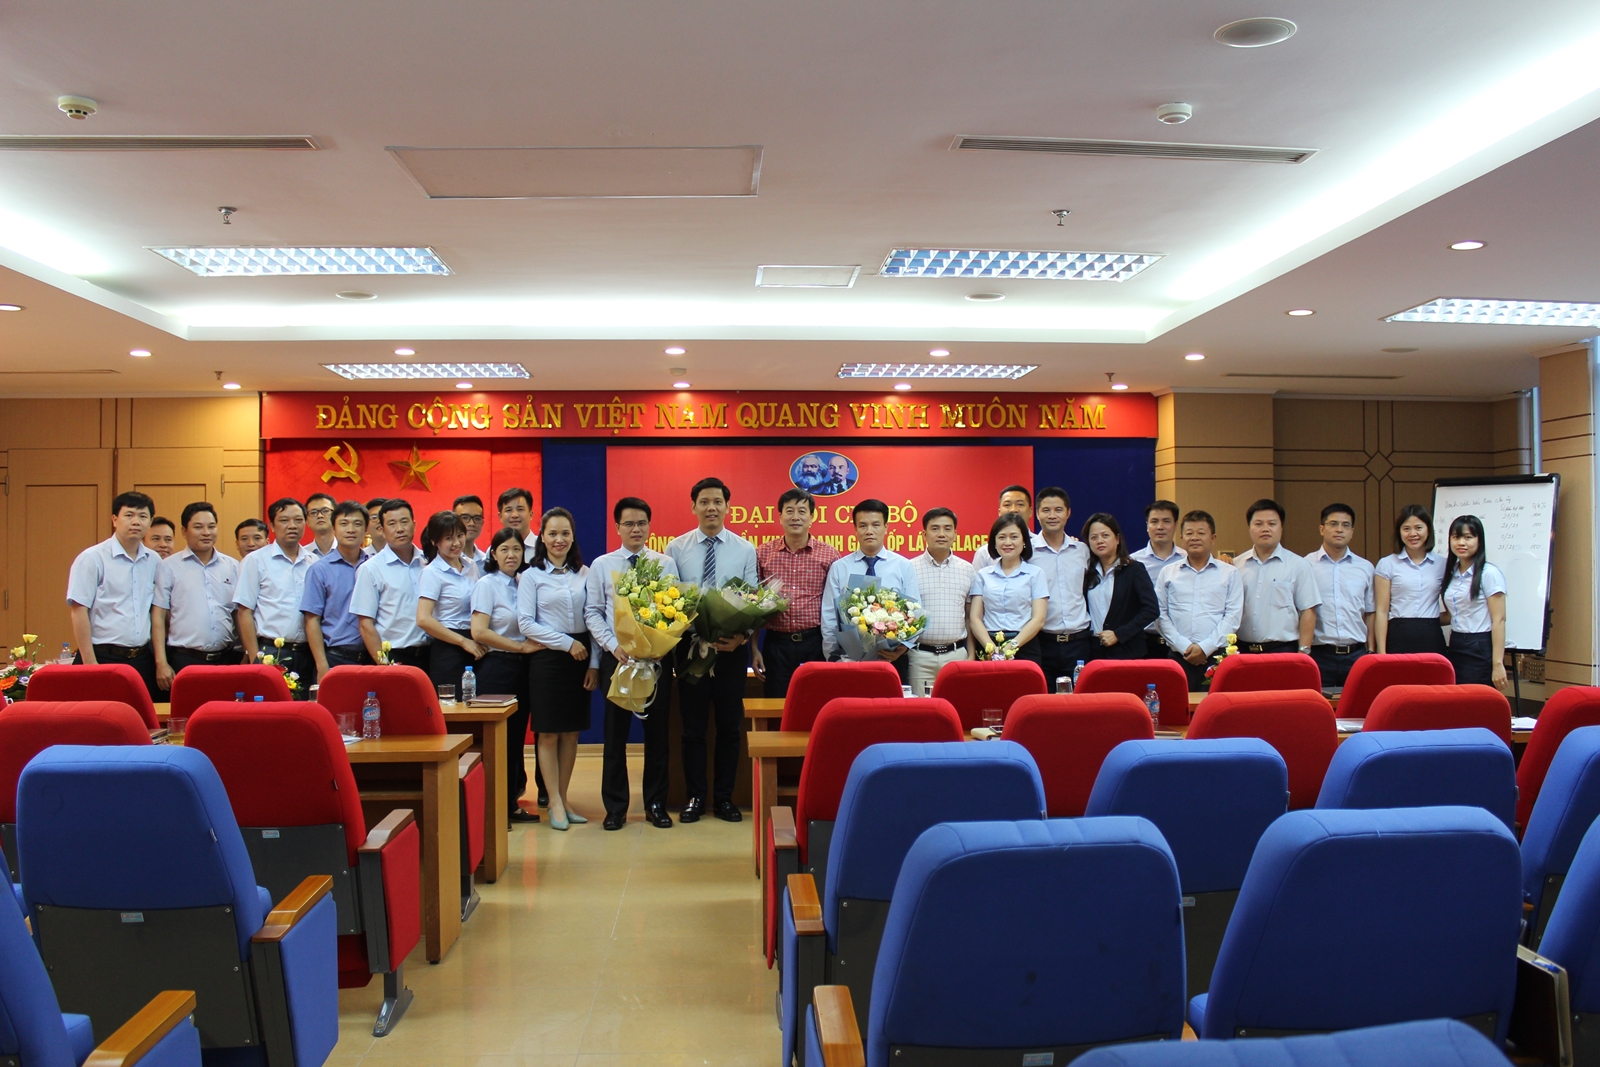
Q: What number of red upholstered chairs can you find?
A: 15